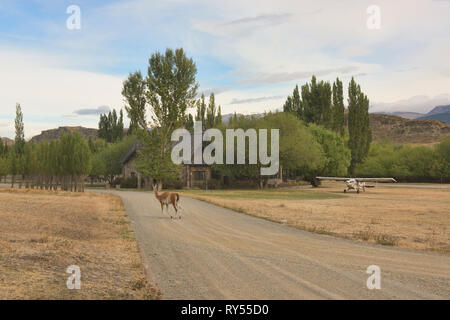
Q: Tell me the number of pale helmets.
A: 0